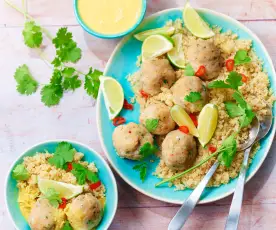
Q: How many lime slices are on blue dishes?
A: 8